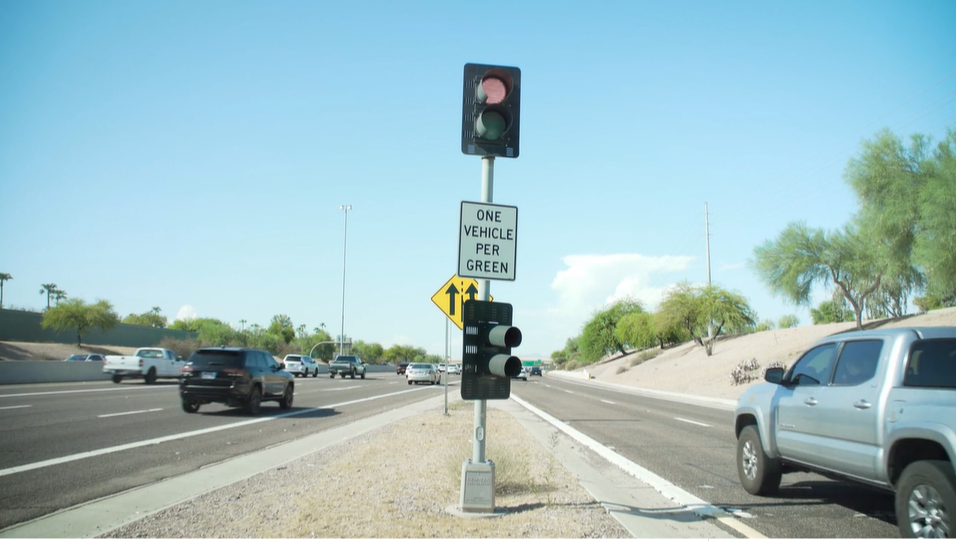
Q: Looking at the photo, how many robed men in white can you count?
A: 0